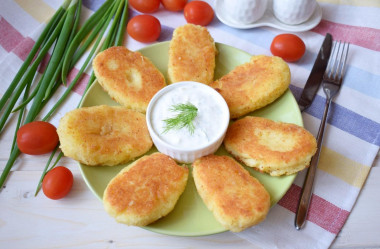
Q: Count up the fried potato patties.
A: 7